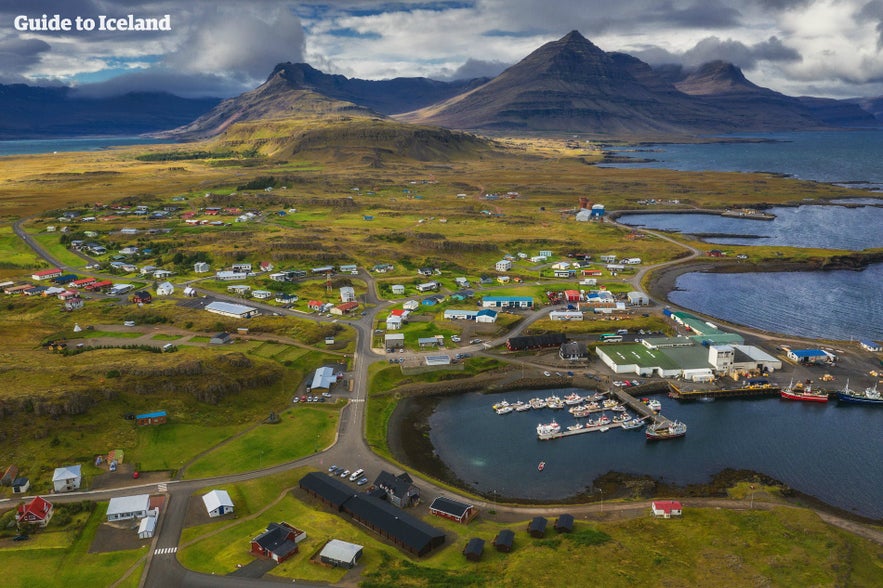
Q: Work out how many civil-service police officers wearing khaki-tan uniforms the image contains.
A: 0